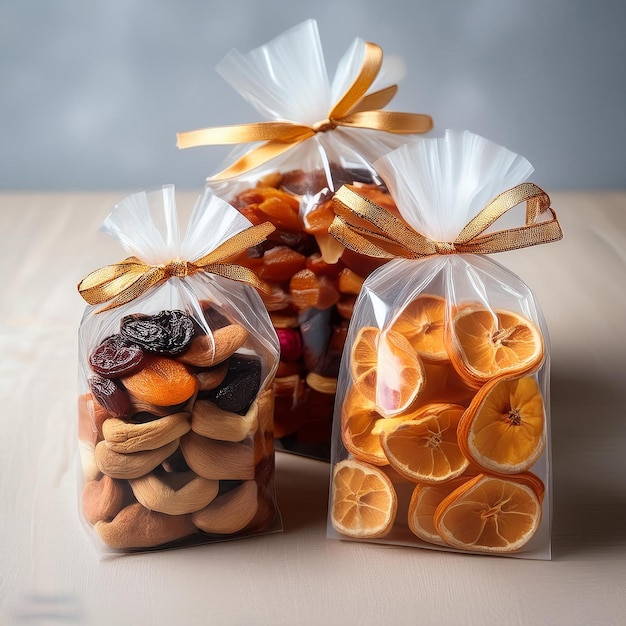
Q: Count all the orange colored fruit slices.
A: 9